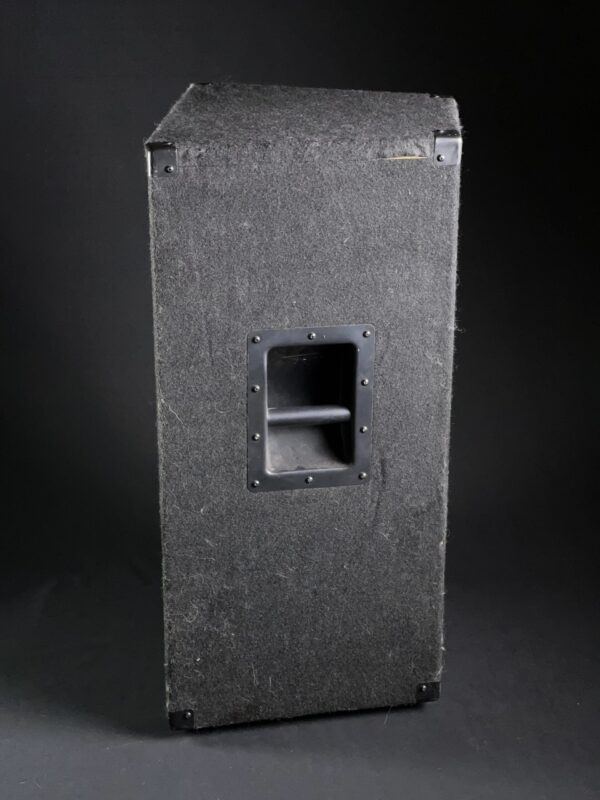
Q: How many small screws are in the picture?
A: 14